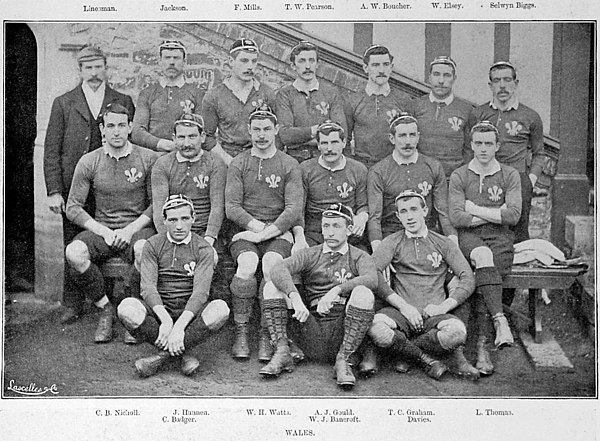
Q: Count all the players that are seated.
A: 9